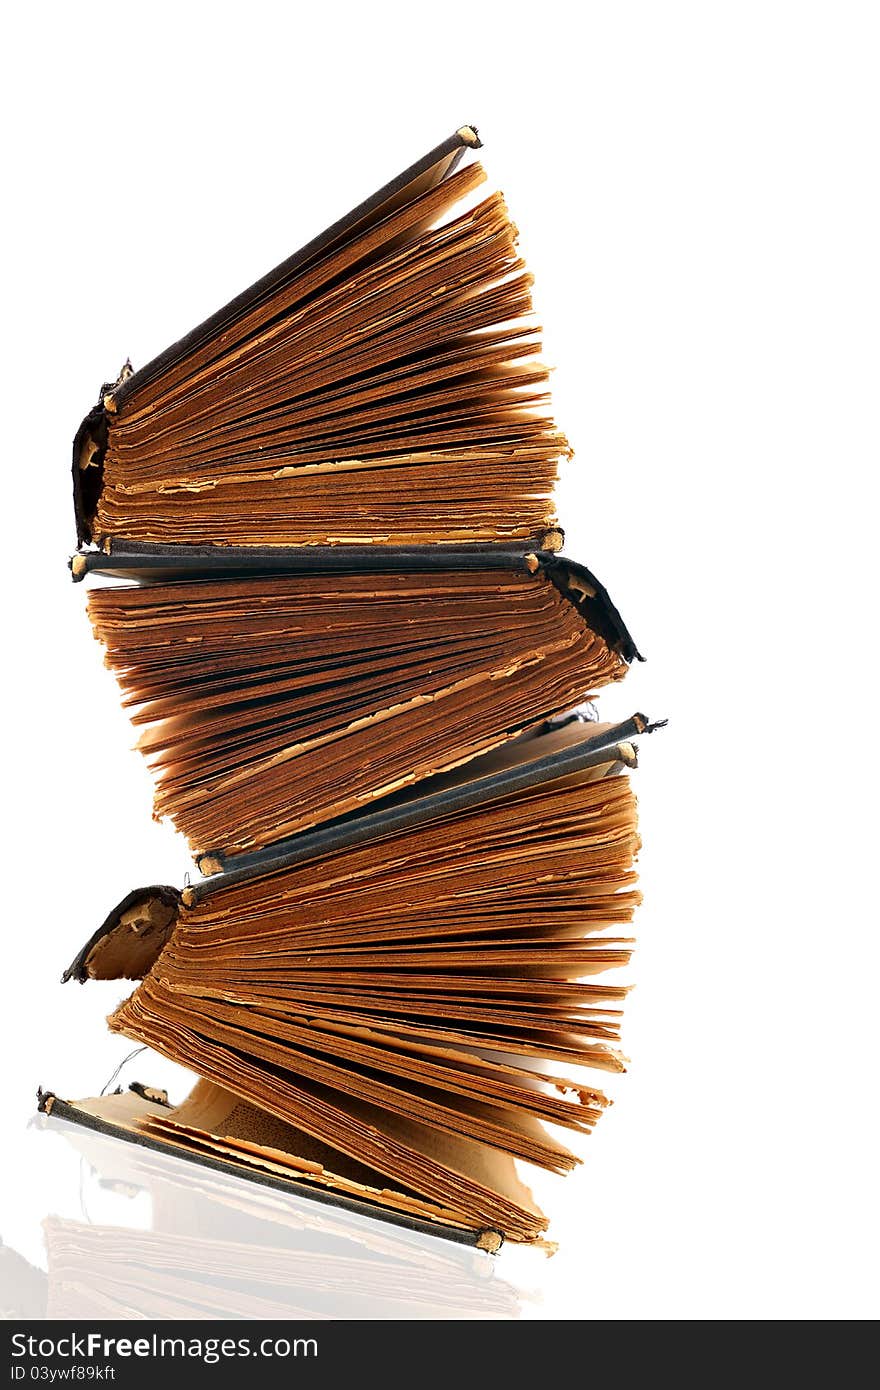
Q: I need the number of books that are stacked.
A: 3